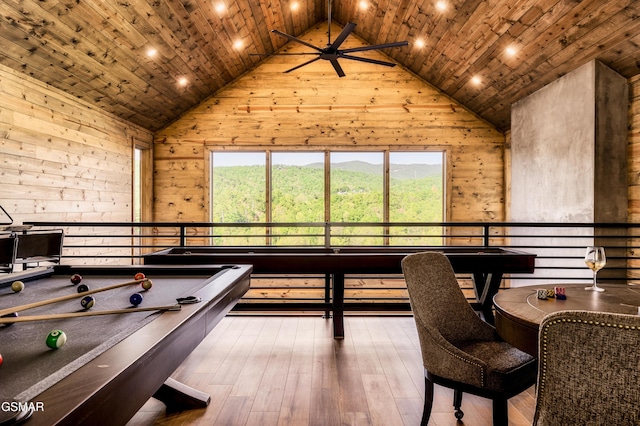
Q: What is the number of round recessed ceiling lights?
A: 10